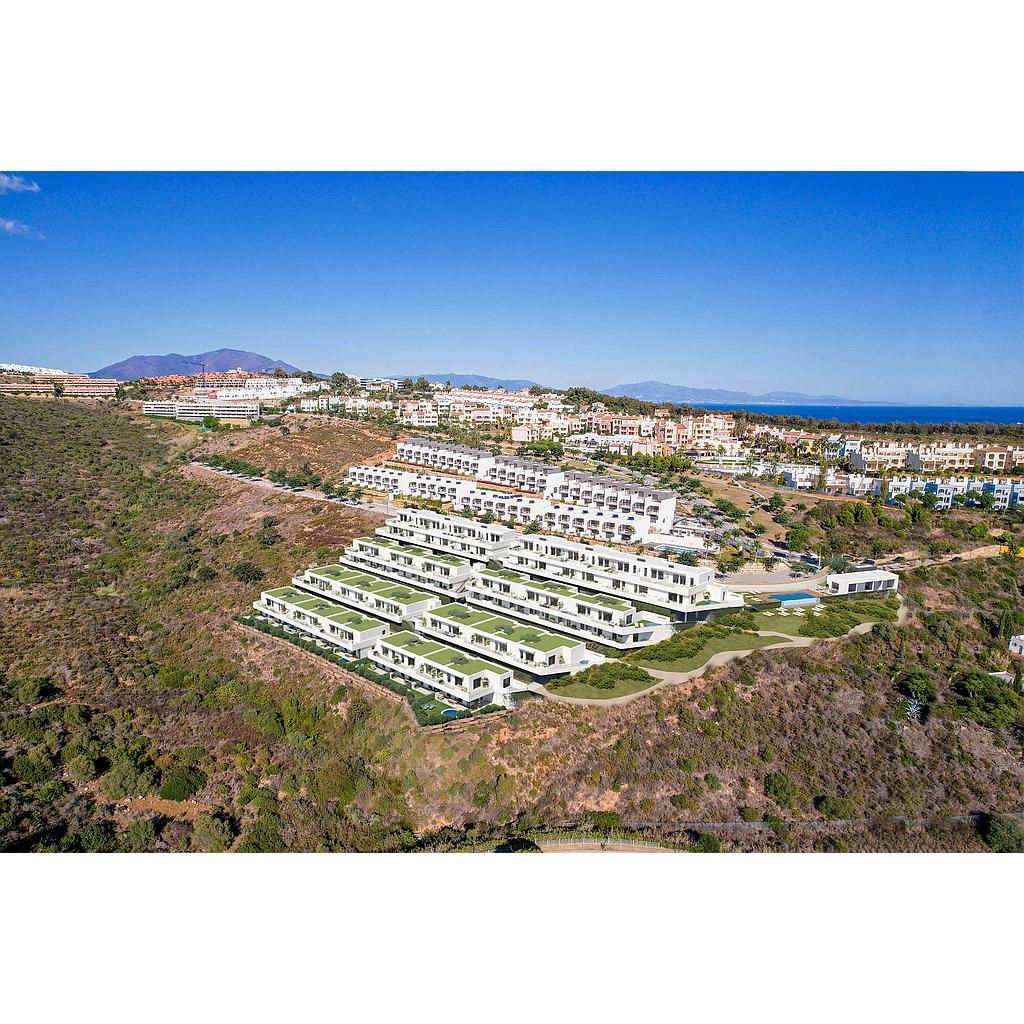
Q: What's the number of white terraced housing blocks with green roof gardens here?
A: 6